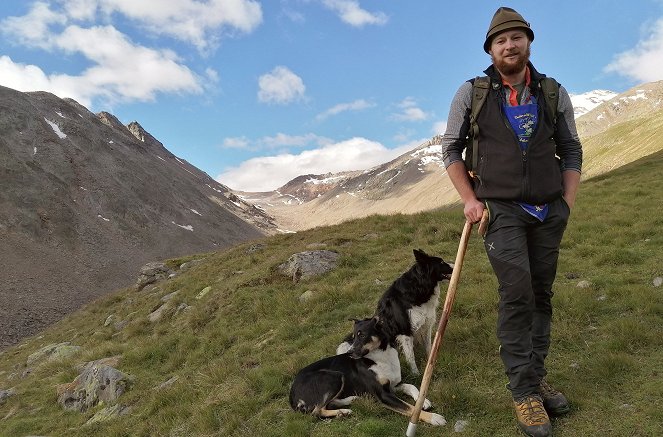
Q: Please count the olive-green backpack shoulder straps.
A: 2